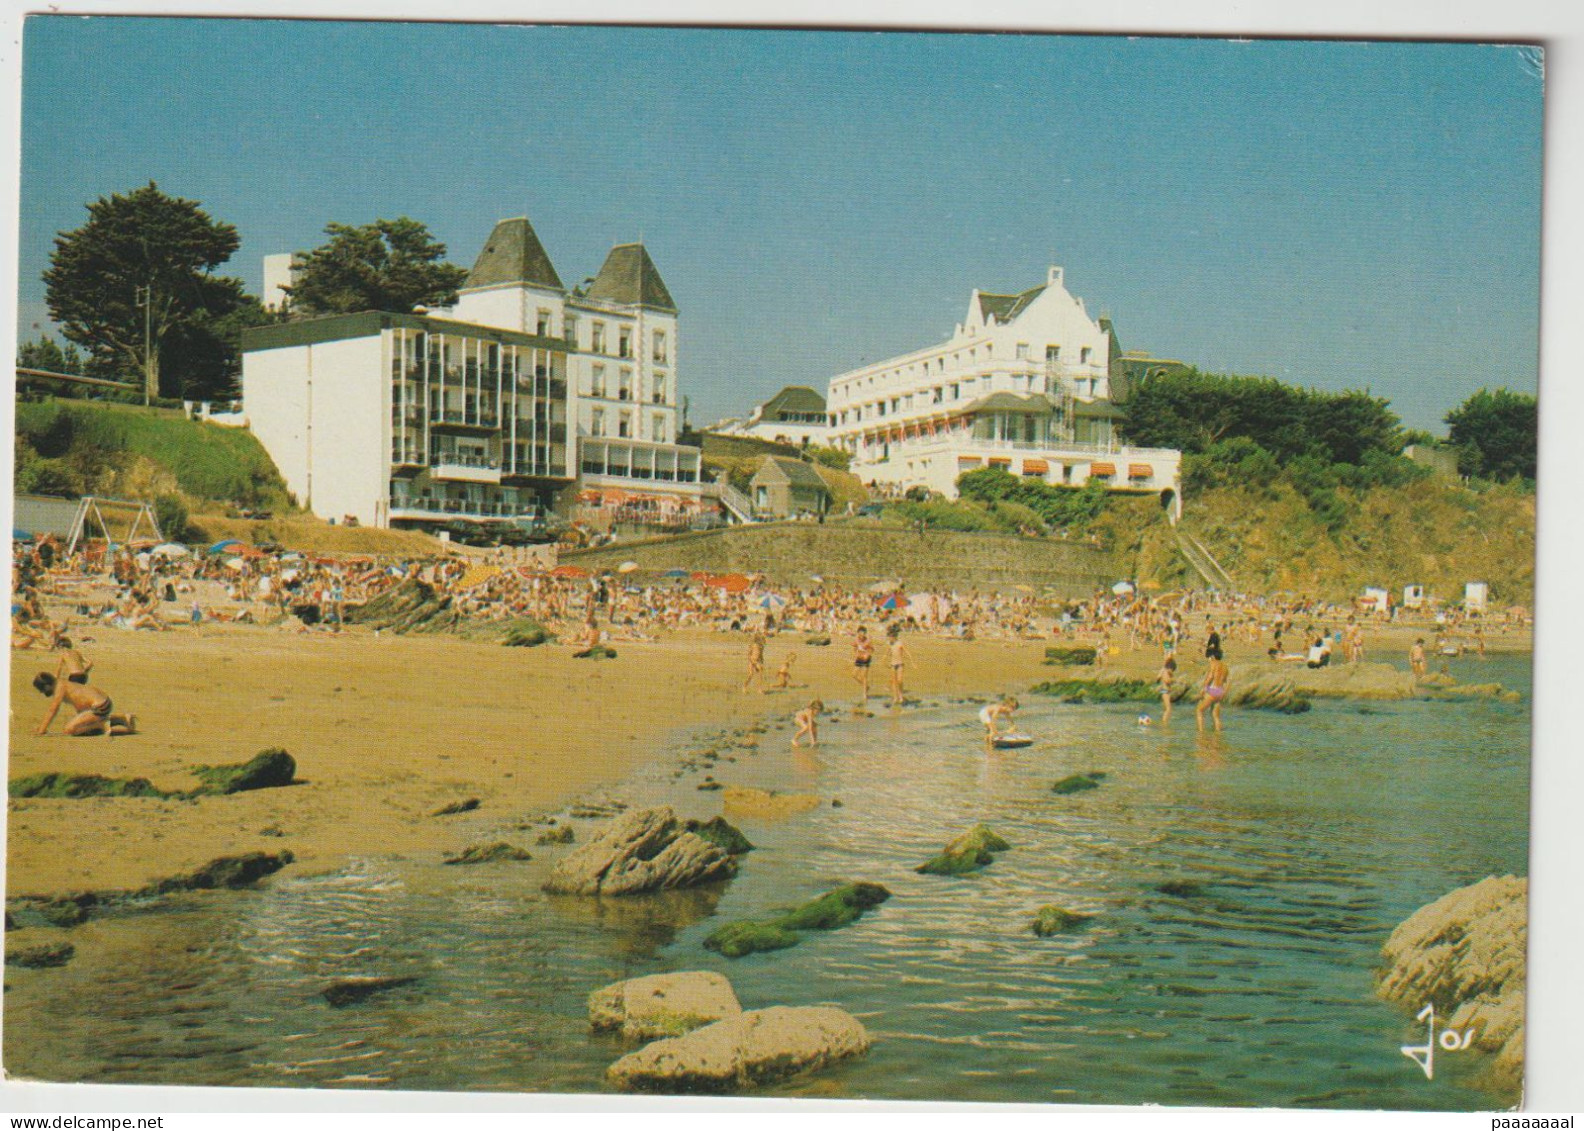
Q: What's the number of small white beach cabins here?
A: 3